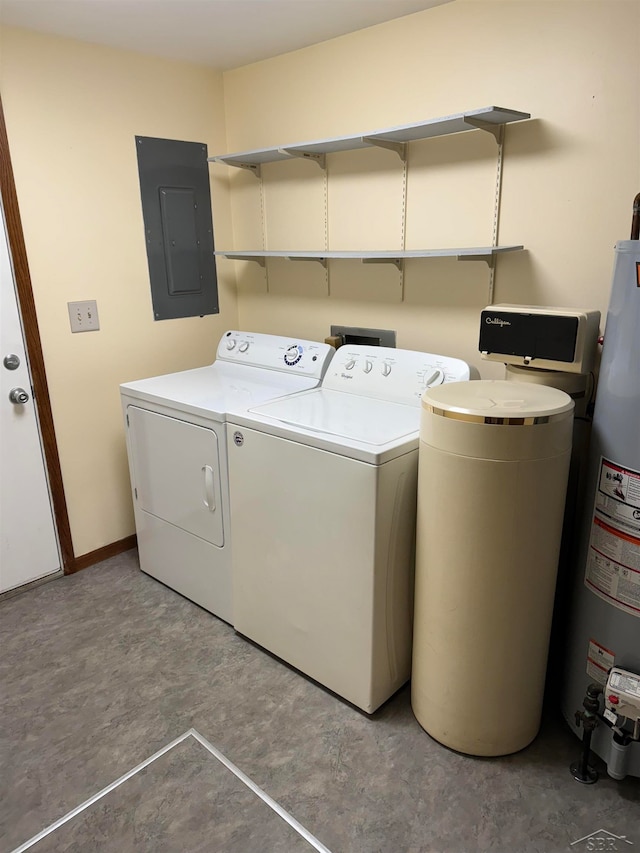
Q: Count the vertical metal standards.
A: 4